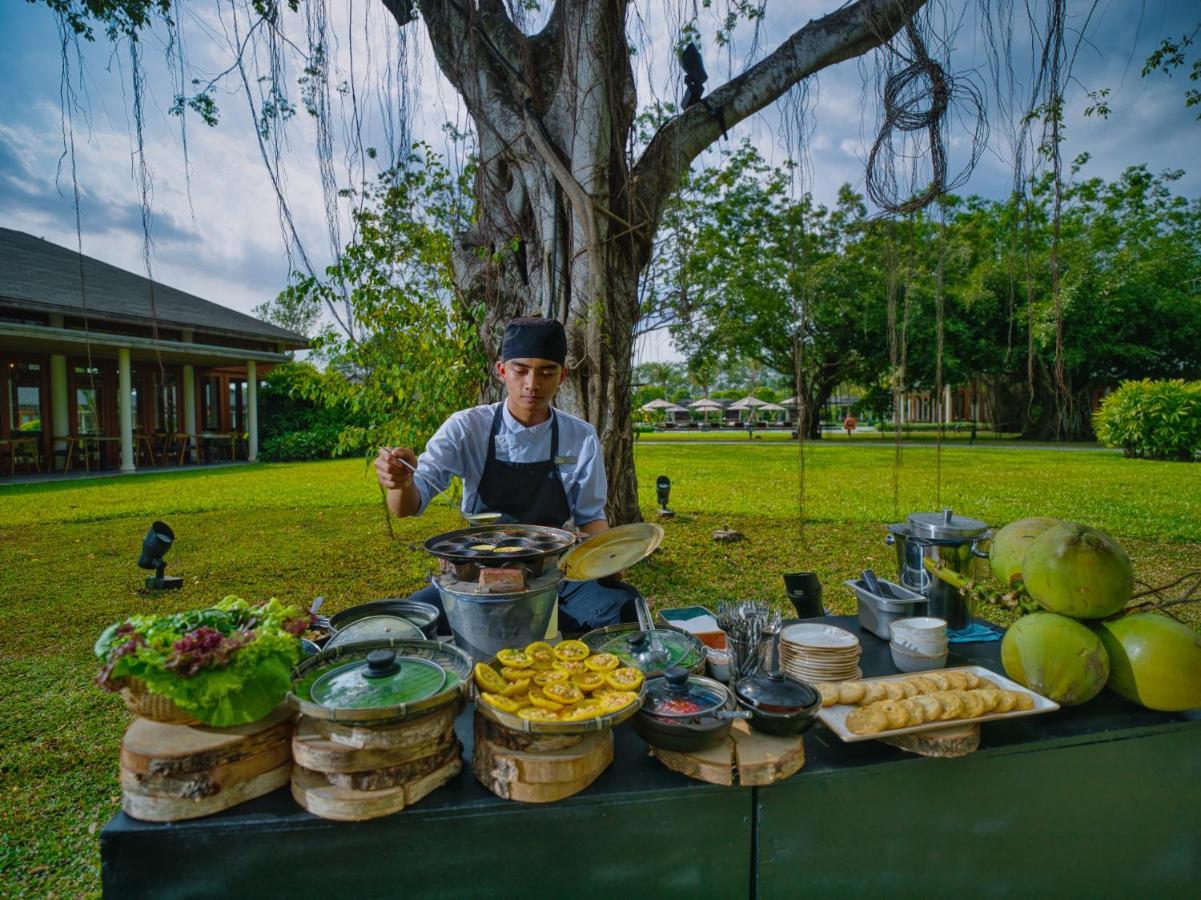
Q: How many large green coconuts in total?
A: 4